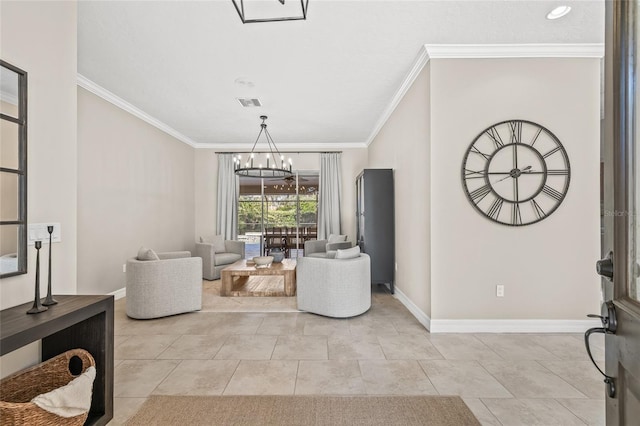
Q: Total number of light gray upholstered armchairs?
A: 4